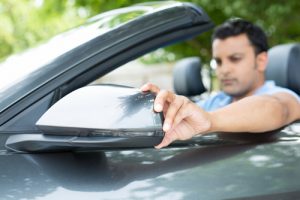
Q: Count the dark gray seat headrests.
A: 2